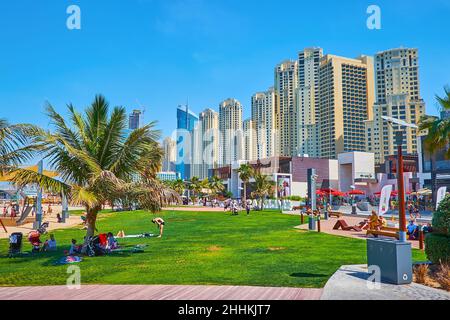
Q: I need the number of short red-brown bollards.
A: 3